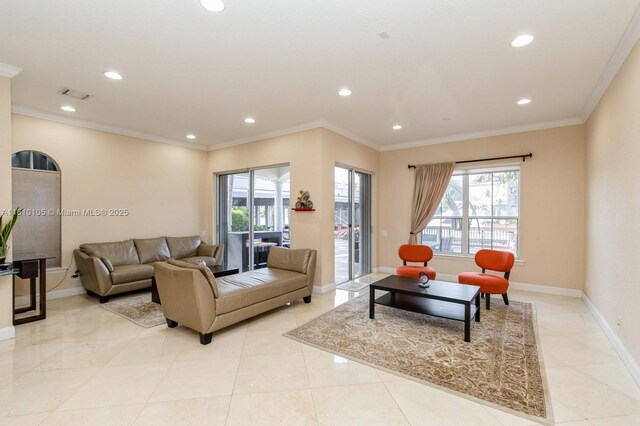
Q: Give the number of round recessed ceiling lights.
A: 9